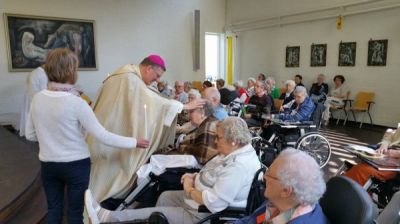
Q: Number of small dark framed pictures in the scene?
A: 4